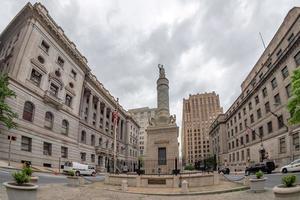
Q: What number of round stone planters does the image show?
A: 5